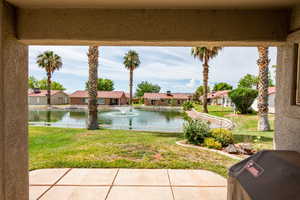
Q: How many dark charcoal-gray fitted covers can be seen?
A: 1